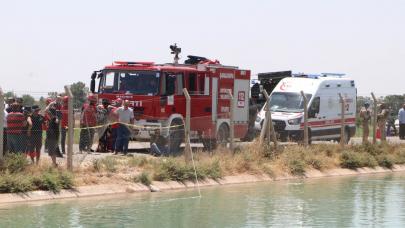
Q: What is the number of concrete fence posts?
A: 8